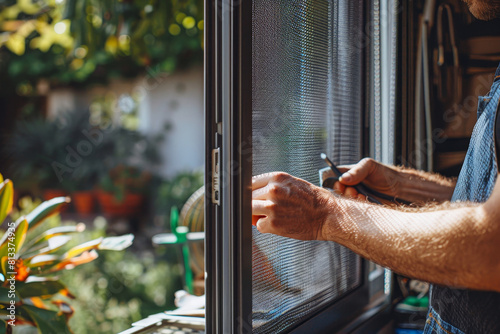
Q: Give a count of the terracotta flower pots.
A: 3